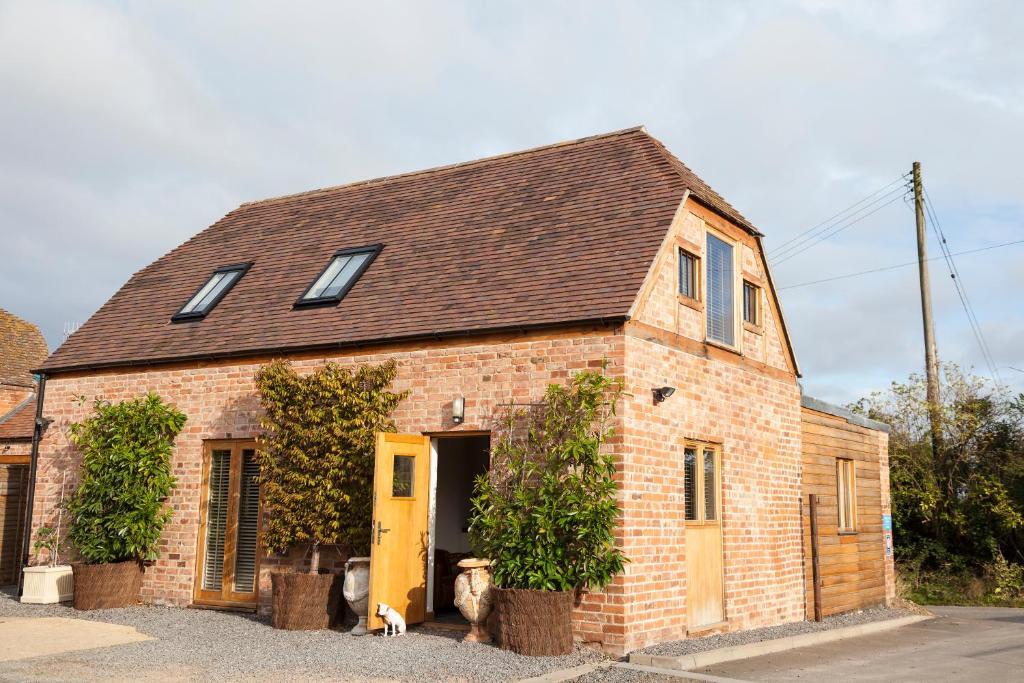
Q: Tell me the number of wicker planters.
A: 3